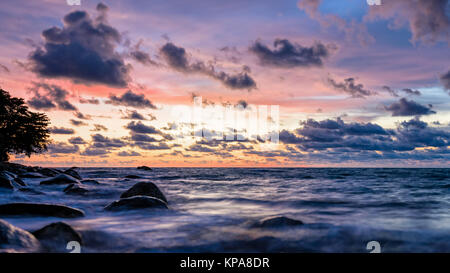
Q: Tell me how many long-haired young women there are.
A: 0